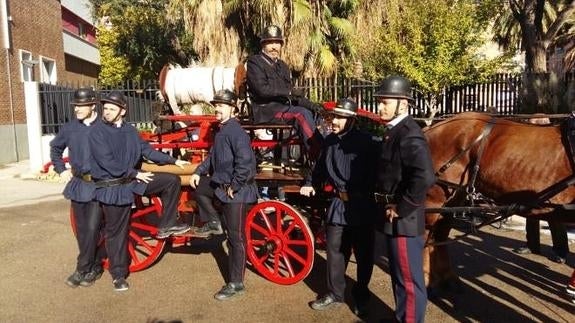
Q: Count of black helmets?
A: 6